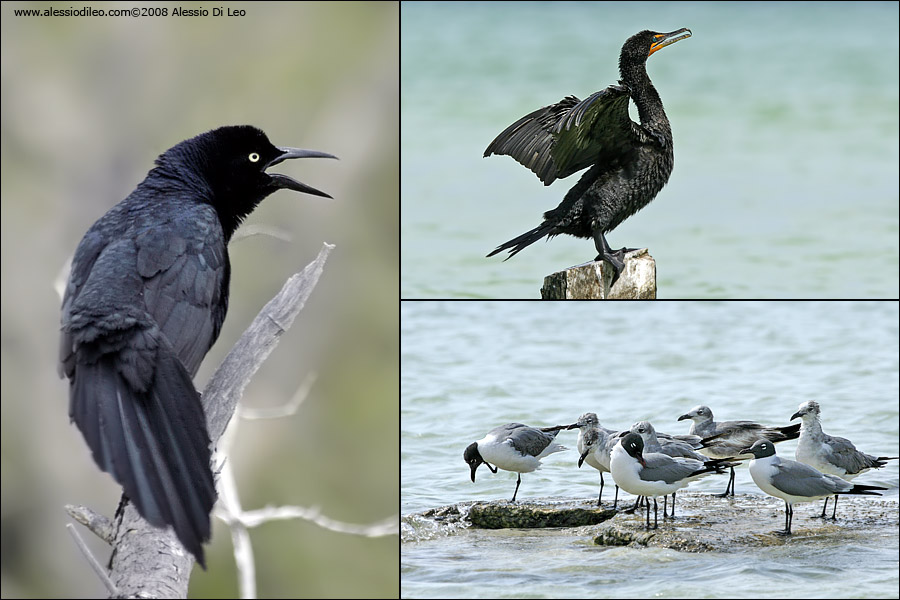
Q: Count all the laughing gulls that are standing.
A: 8